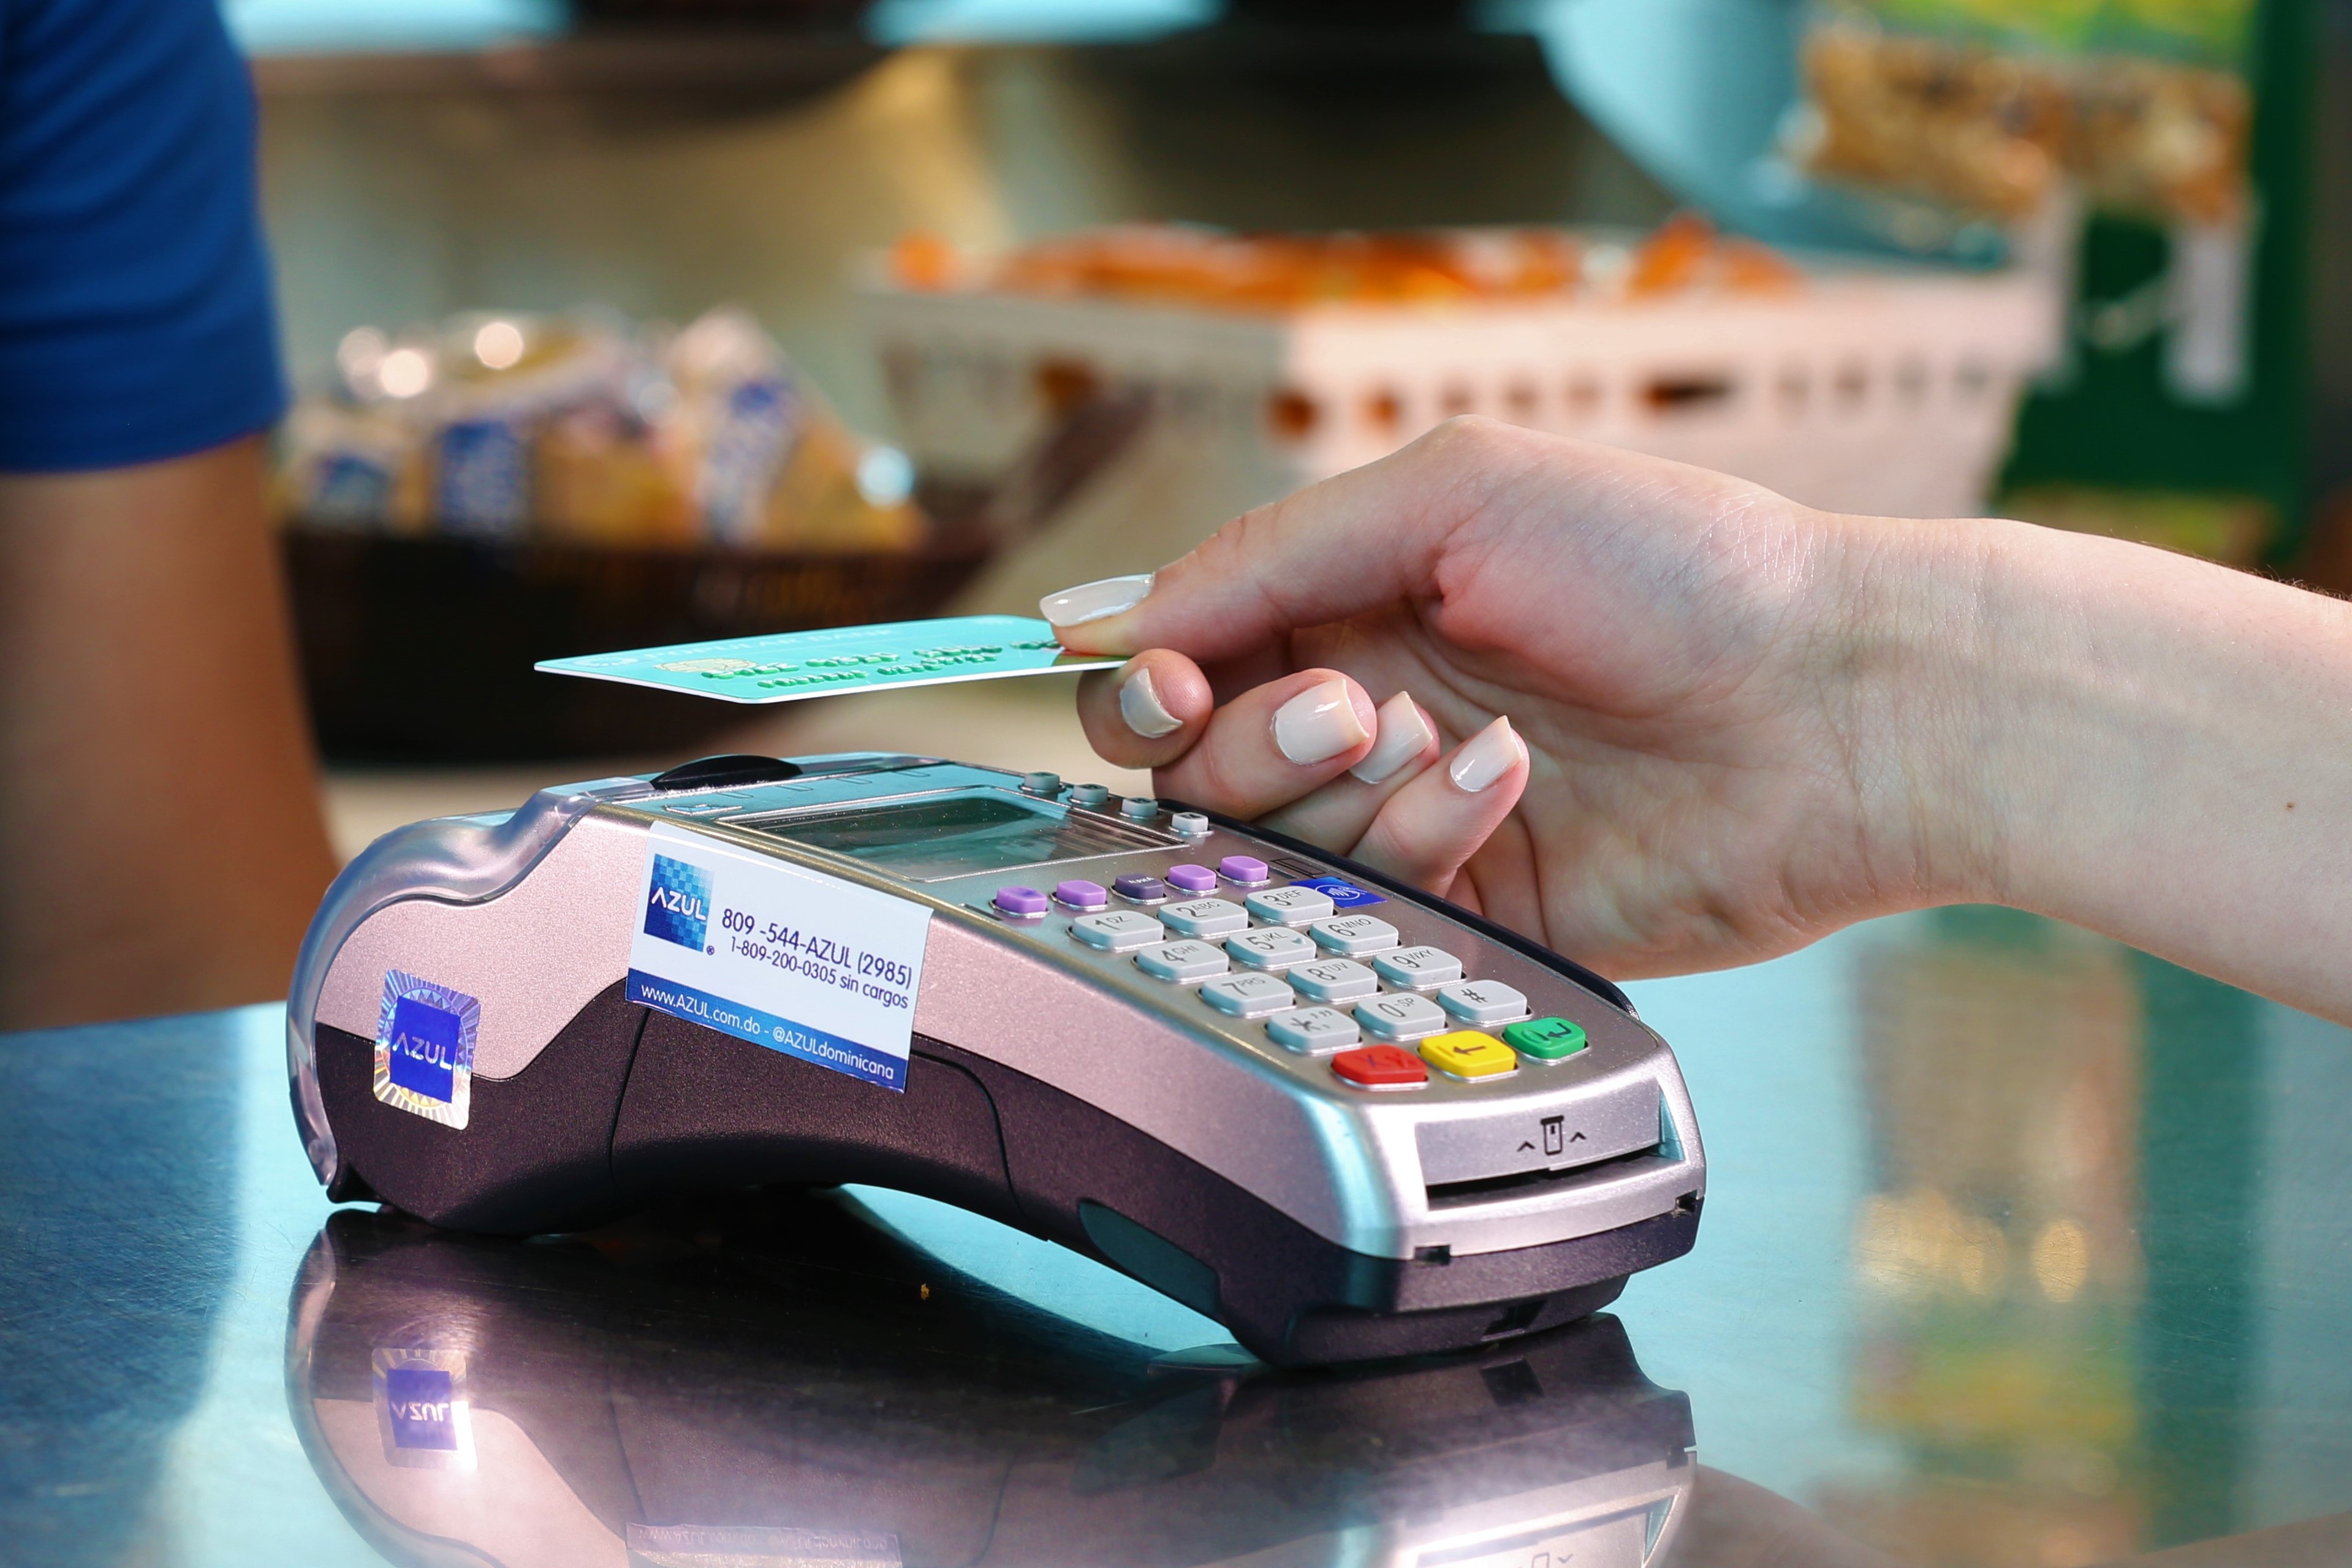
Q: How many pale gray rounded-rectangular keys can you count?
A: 12